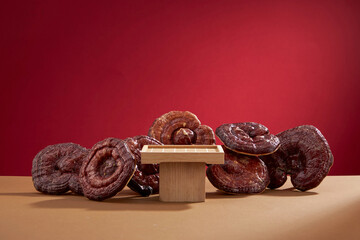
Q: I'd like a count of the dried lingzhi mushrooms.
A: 7